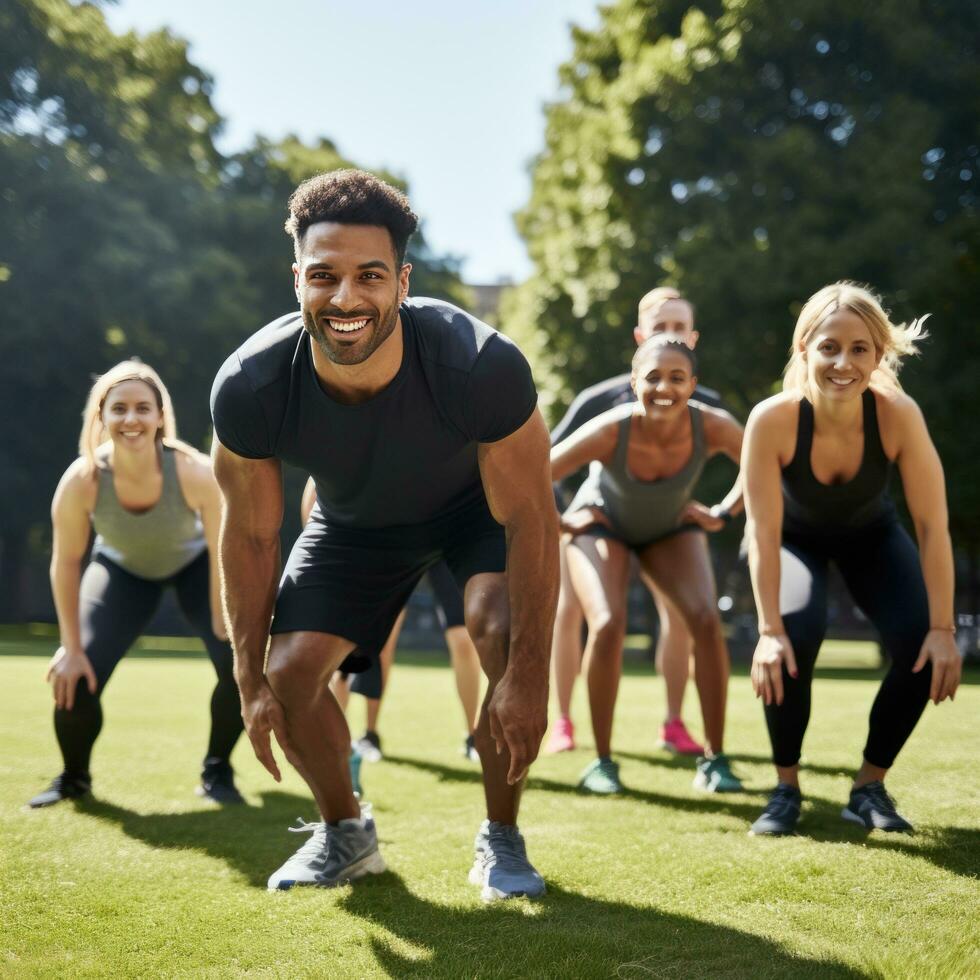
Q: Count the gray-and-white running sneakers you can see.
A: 2